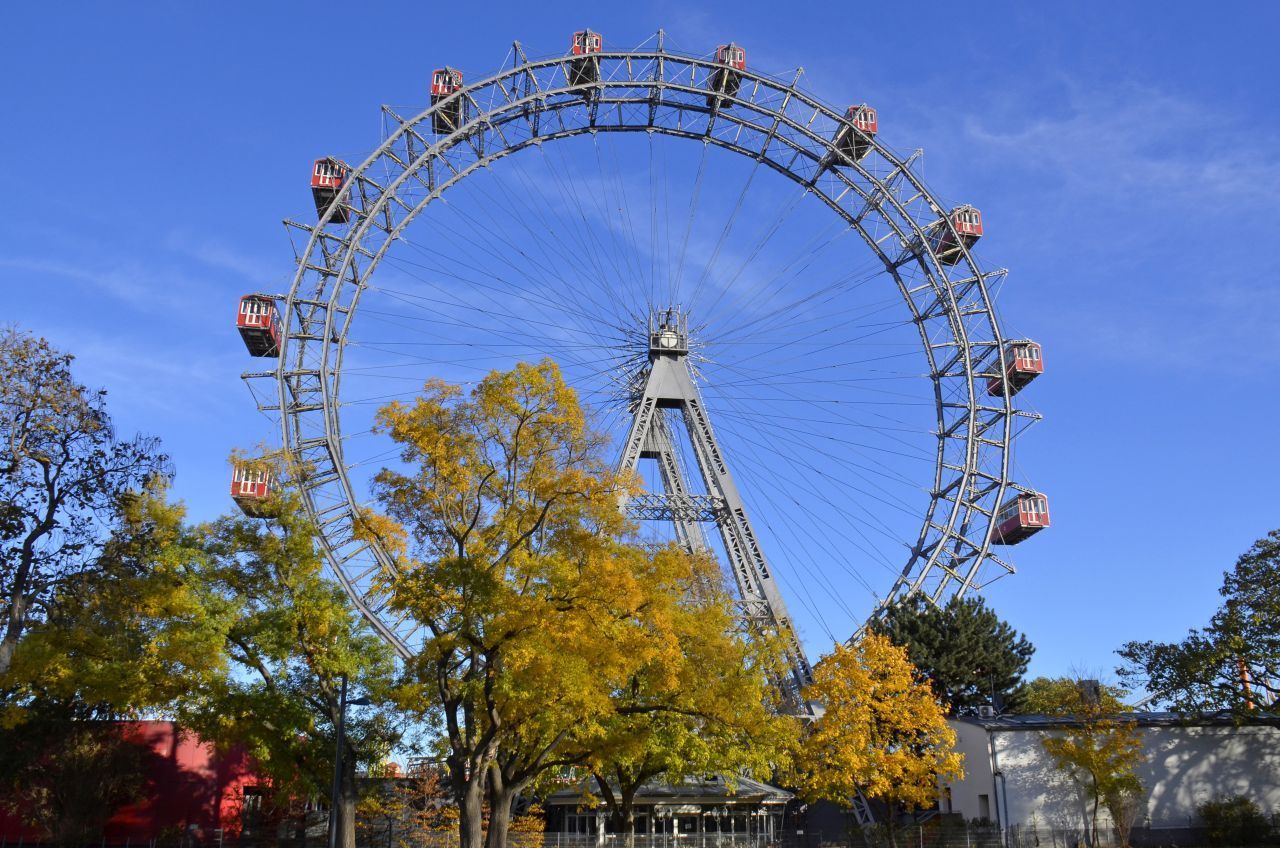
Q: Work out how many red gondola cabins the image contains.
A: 10